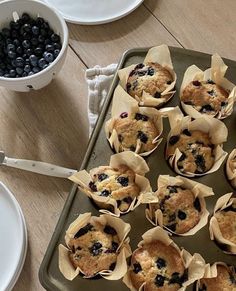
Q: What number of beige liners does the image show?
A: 11